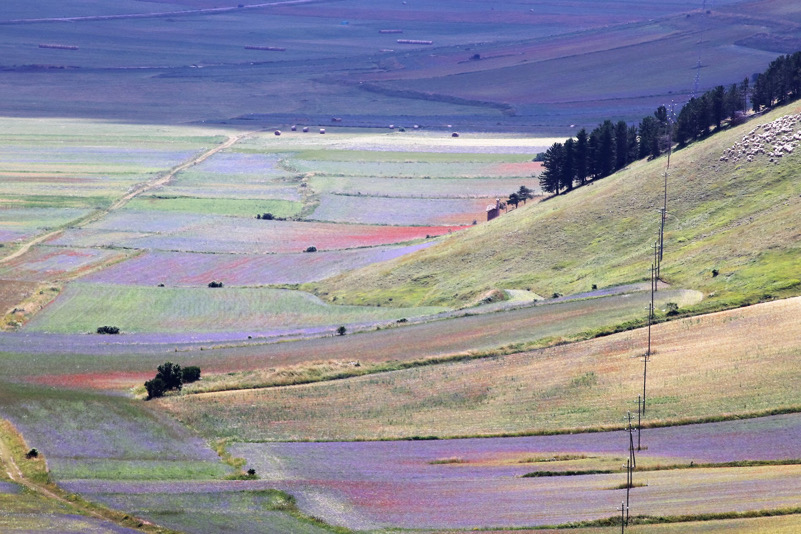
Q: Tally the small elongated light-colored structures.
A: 4